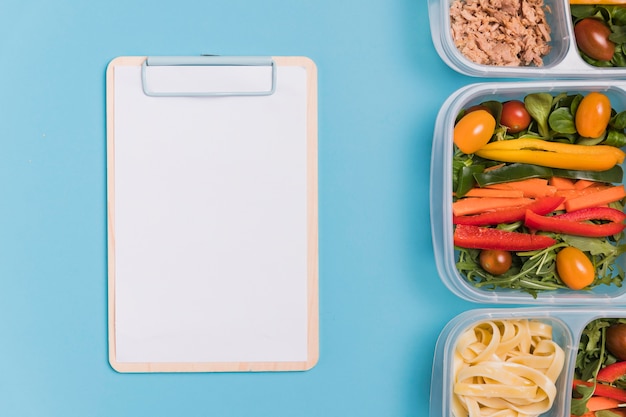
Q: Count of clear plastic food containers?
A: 3